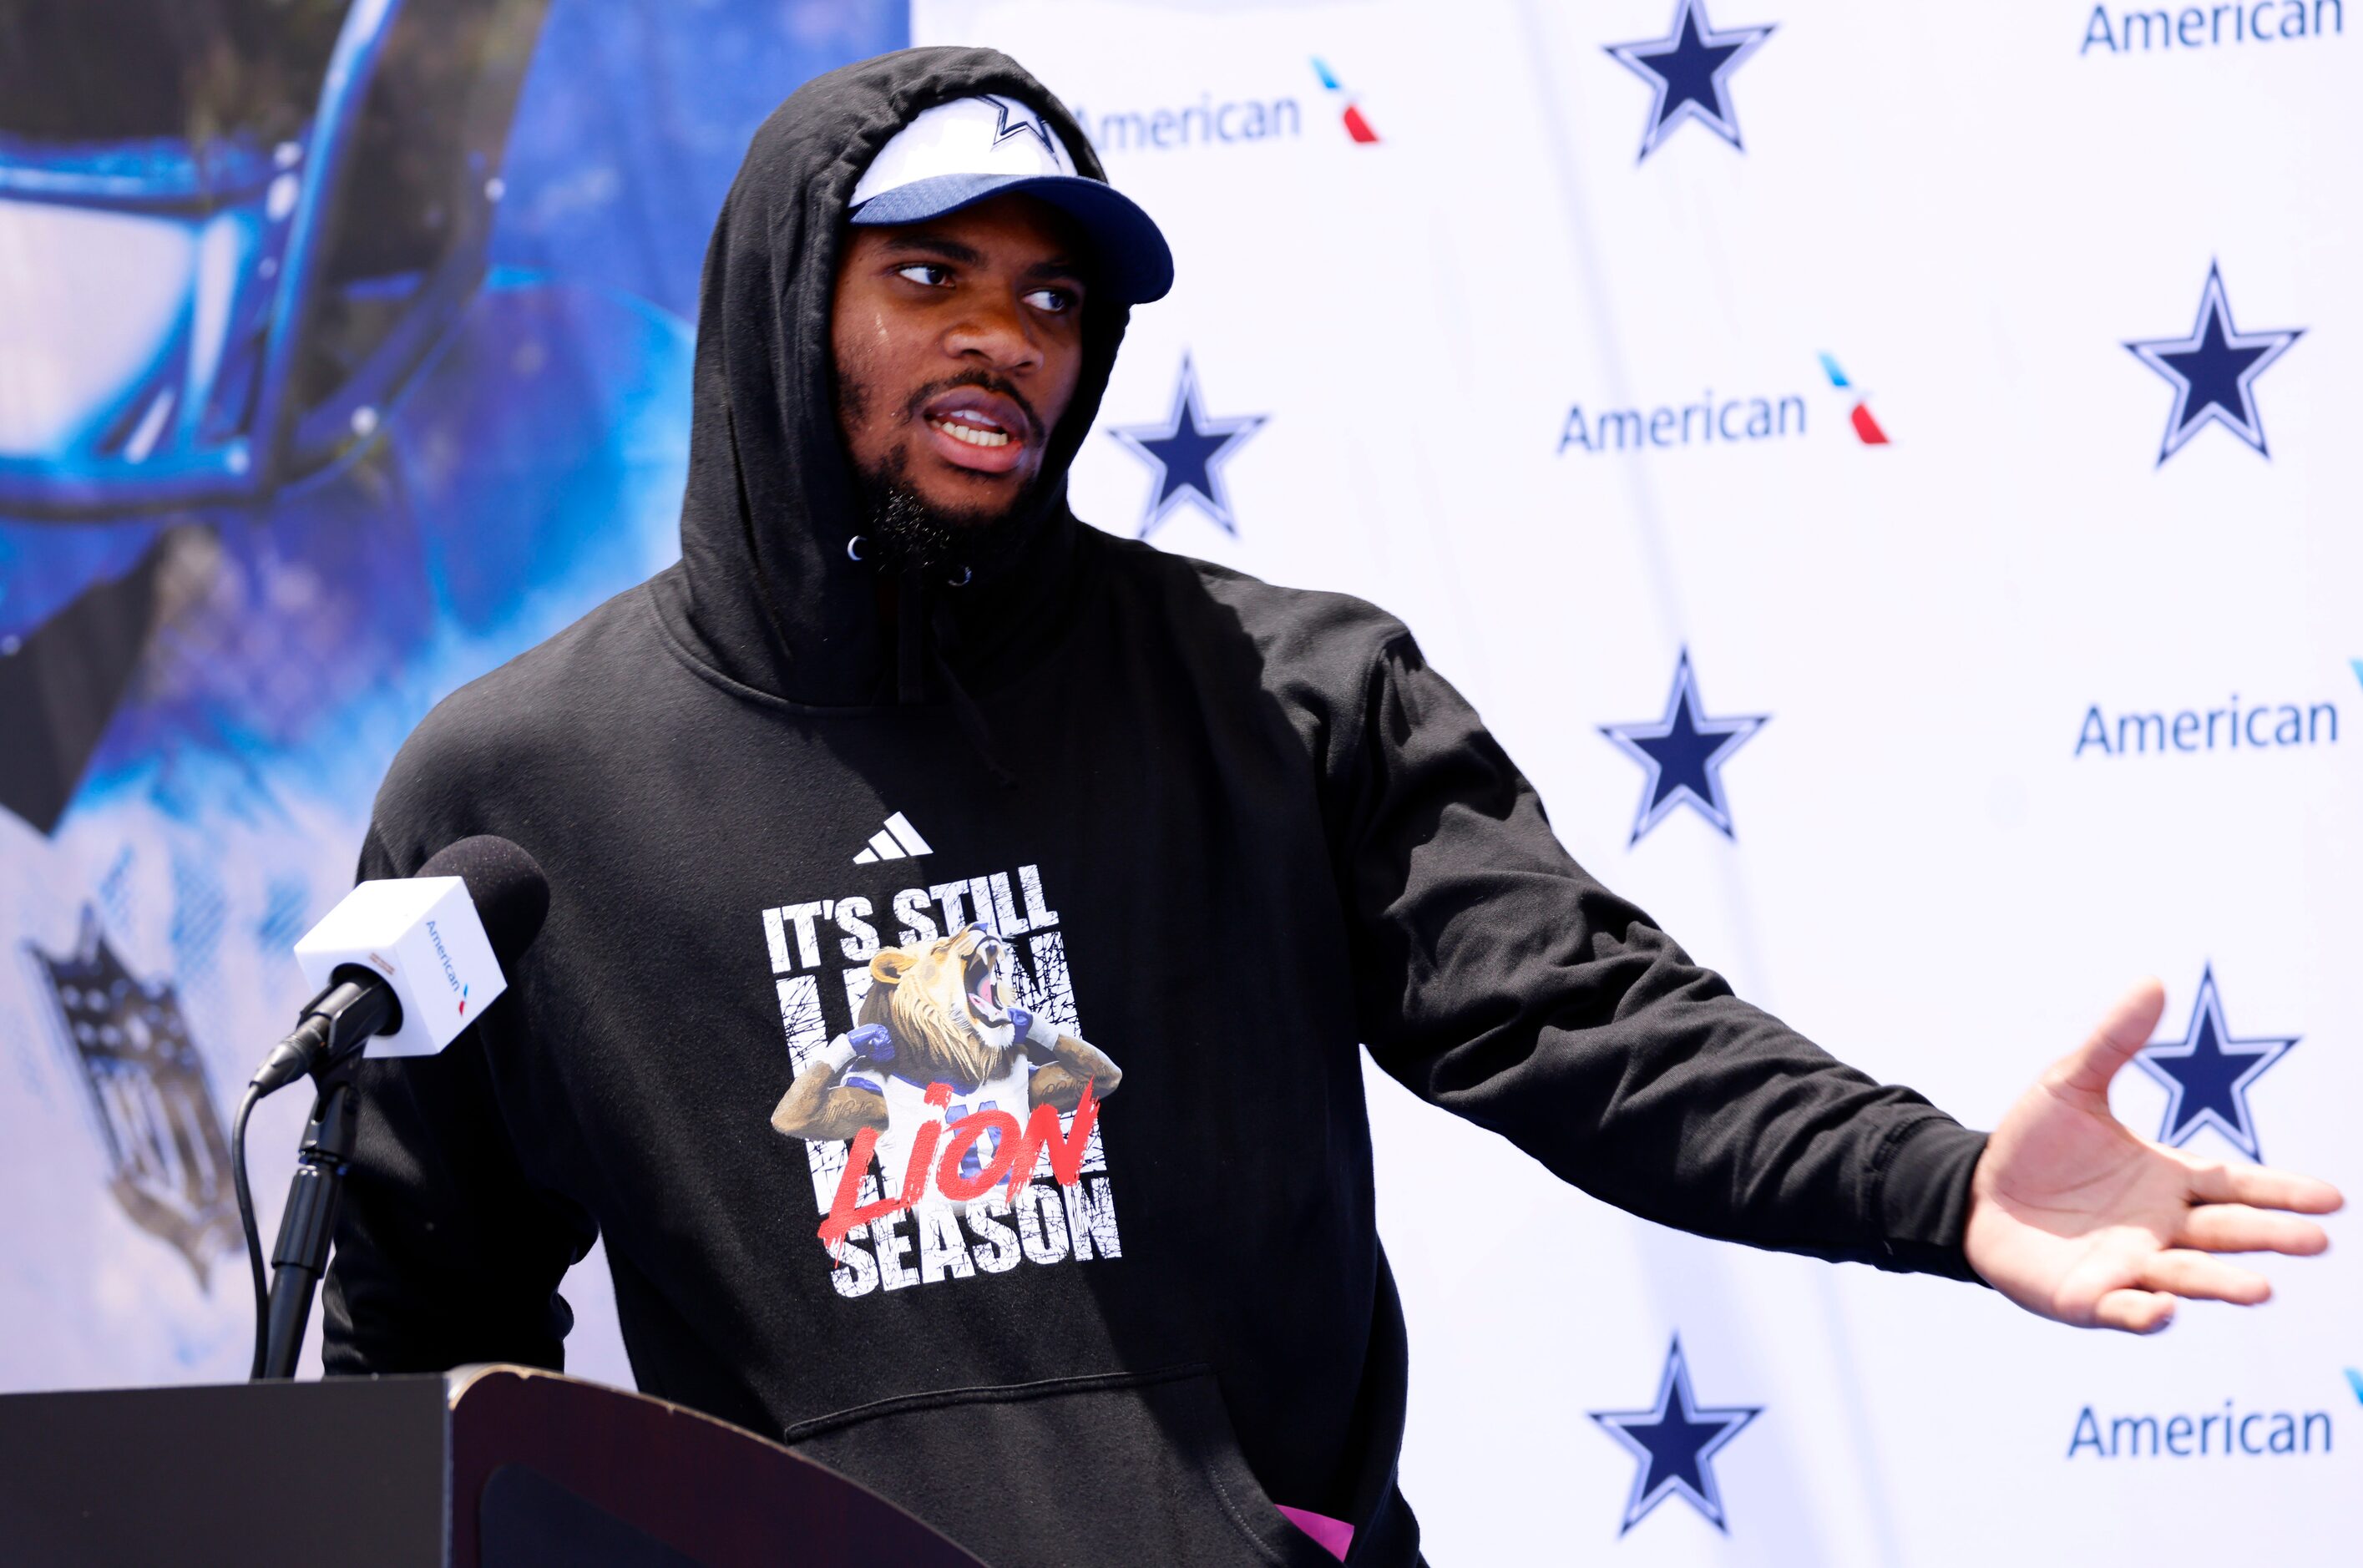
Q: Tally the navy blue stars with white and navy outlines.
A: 6